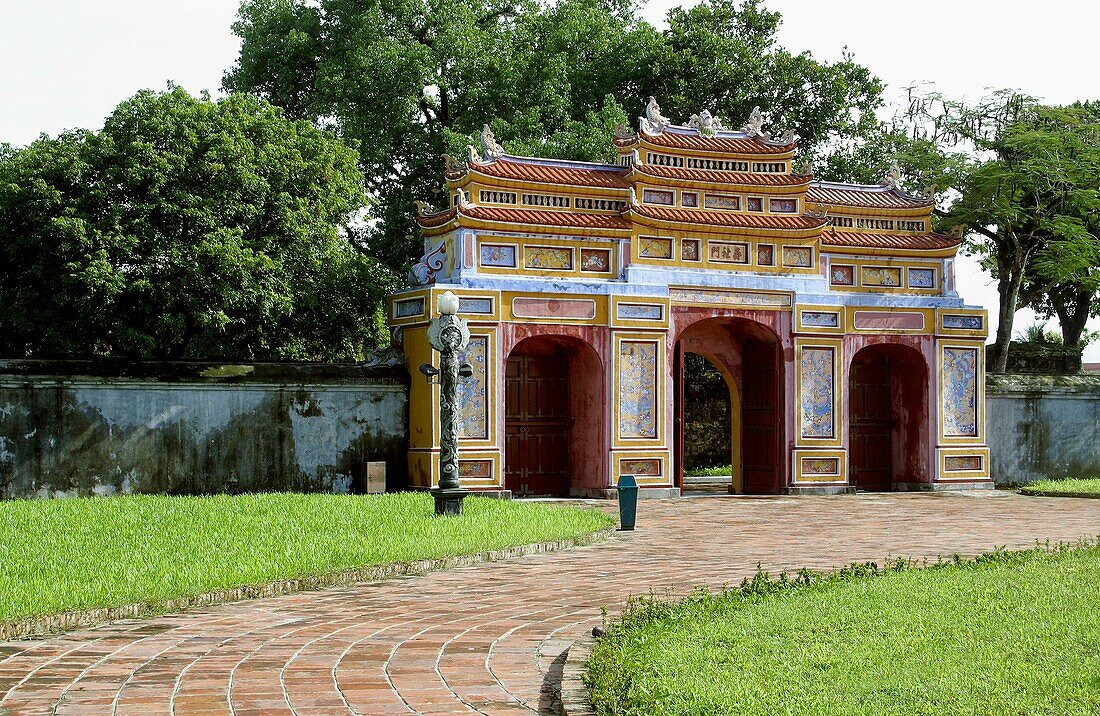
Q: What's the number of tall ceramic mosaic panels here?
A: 4